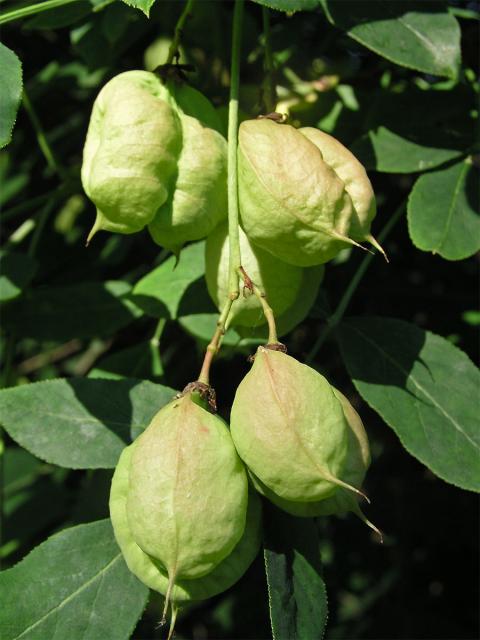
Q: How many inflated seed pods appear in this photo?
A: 5